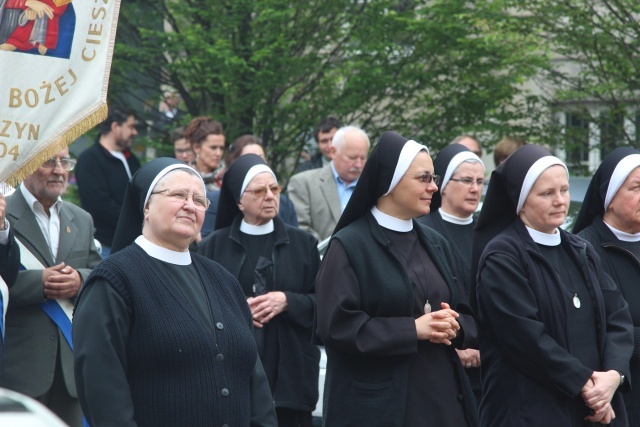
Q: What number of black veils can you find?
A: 6